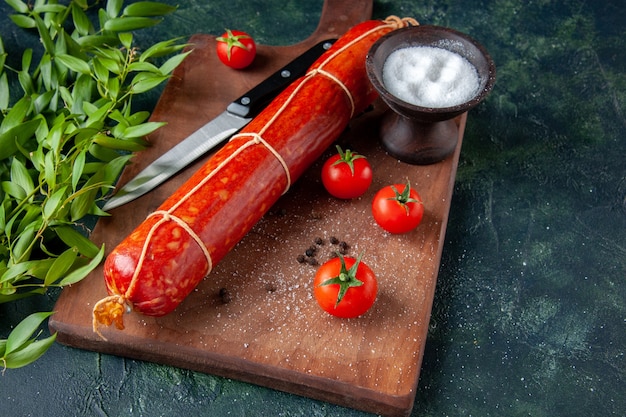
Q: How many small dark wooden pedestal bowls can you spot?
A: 1